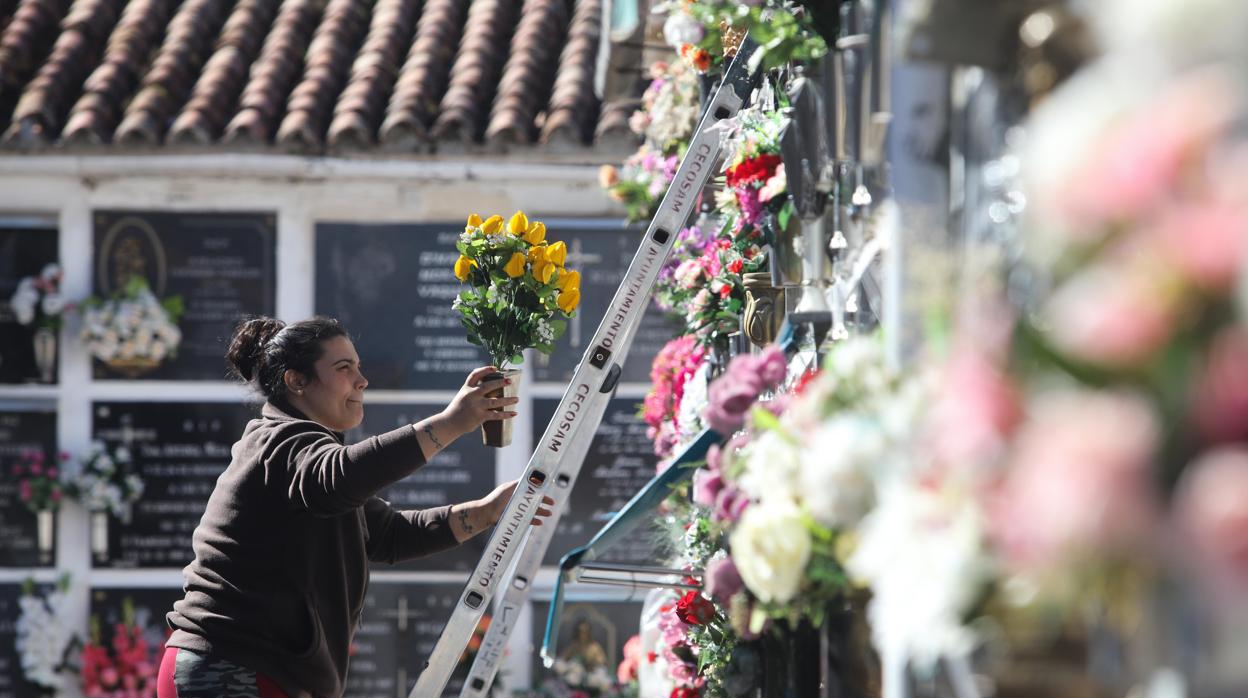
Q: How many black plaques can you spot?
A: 12